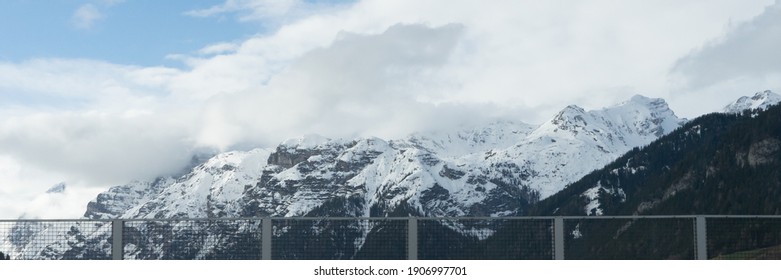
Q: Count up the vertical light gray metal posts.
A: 5